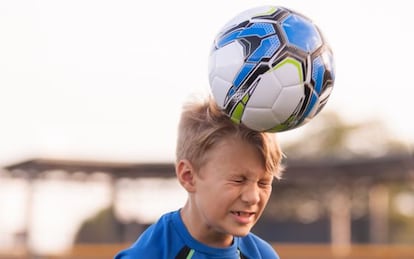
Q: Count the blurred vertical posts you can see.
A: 4